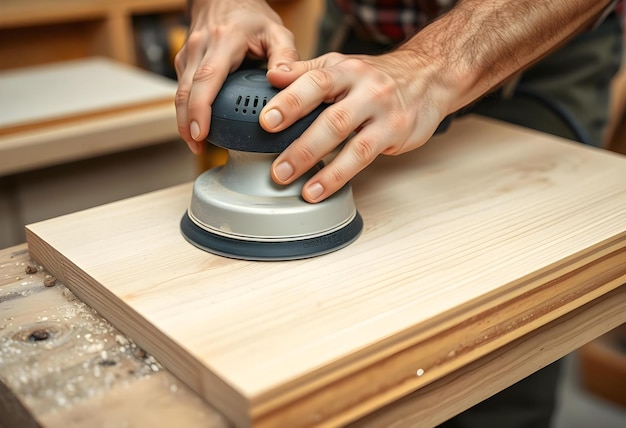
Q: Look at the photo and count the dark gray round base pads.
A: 1